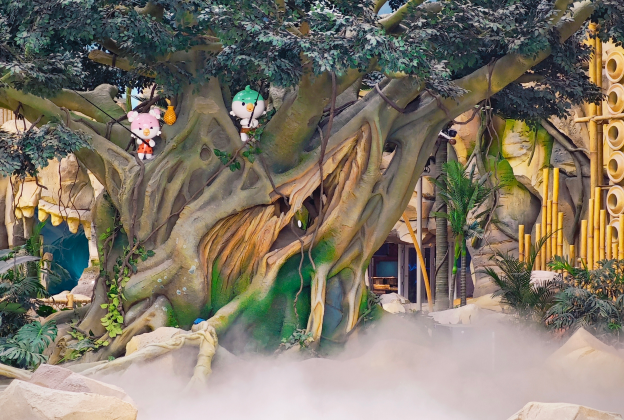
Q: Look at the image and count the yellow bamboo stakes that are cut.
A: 15